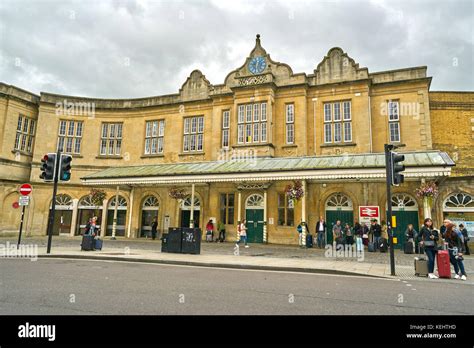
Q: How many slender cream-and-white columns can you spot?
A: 6